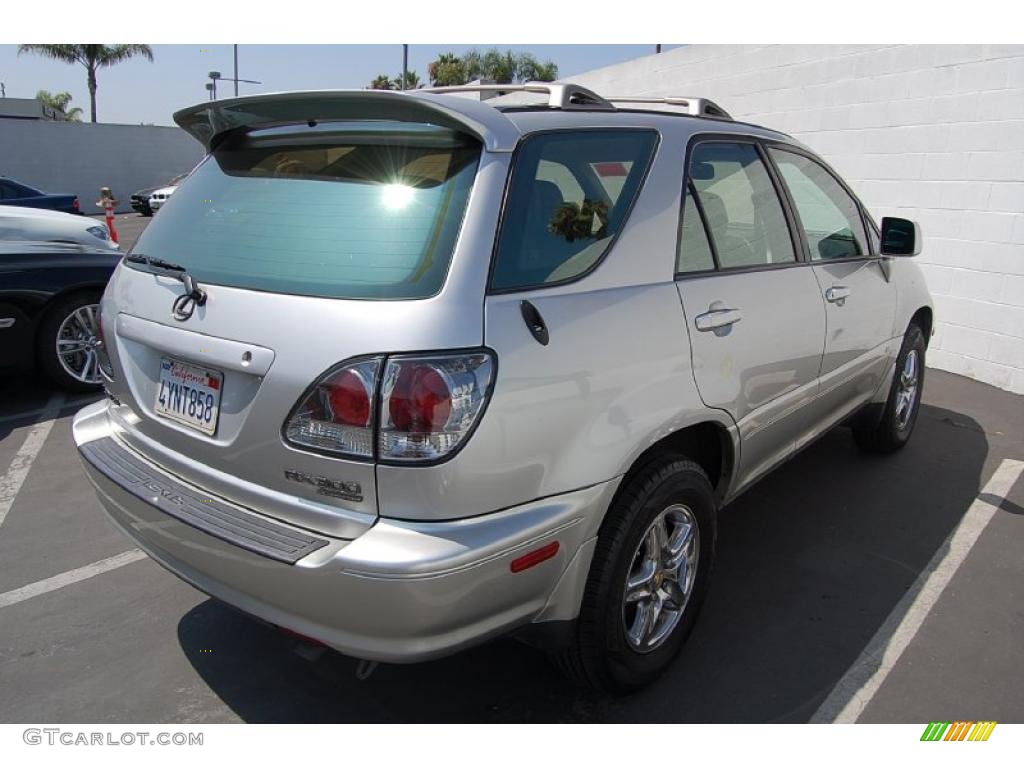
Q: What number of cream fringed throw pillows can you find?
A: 0